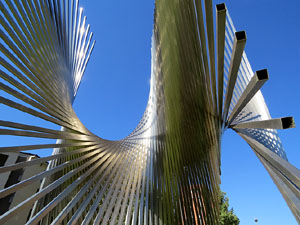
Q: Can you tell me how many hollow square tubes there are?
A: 4